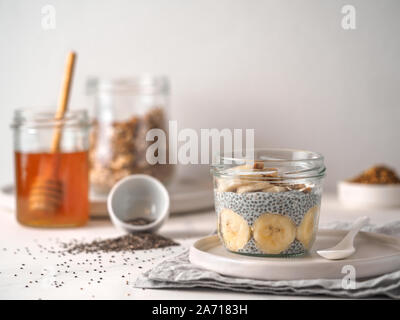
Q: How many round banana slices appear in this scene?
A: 3